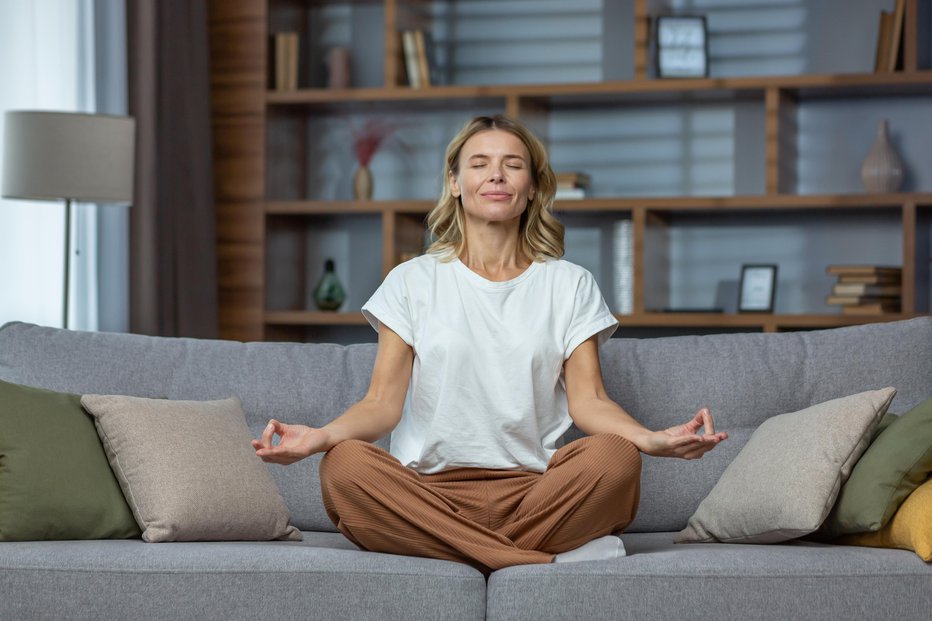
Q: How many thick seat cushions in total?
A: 2